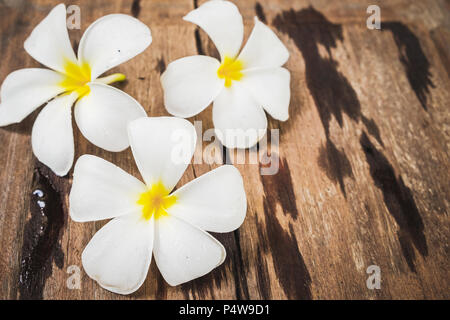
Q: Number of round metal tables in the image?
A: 0